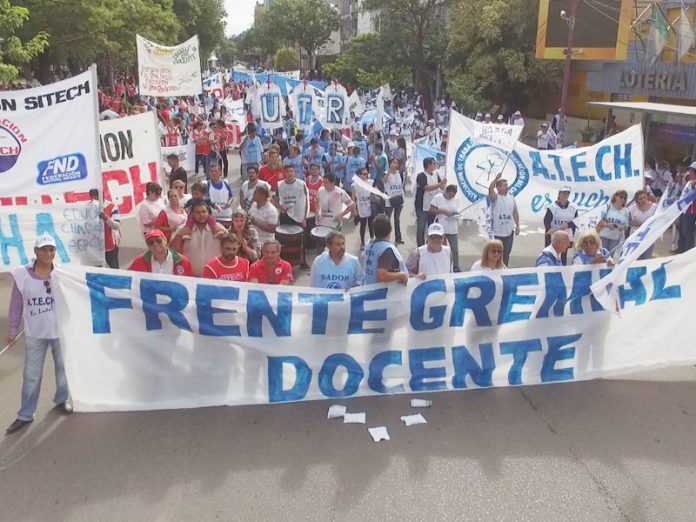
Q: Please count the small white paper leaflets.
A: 5